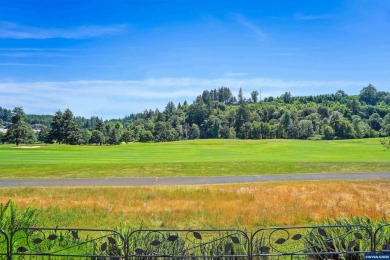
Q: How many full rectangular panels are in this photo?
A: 3